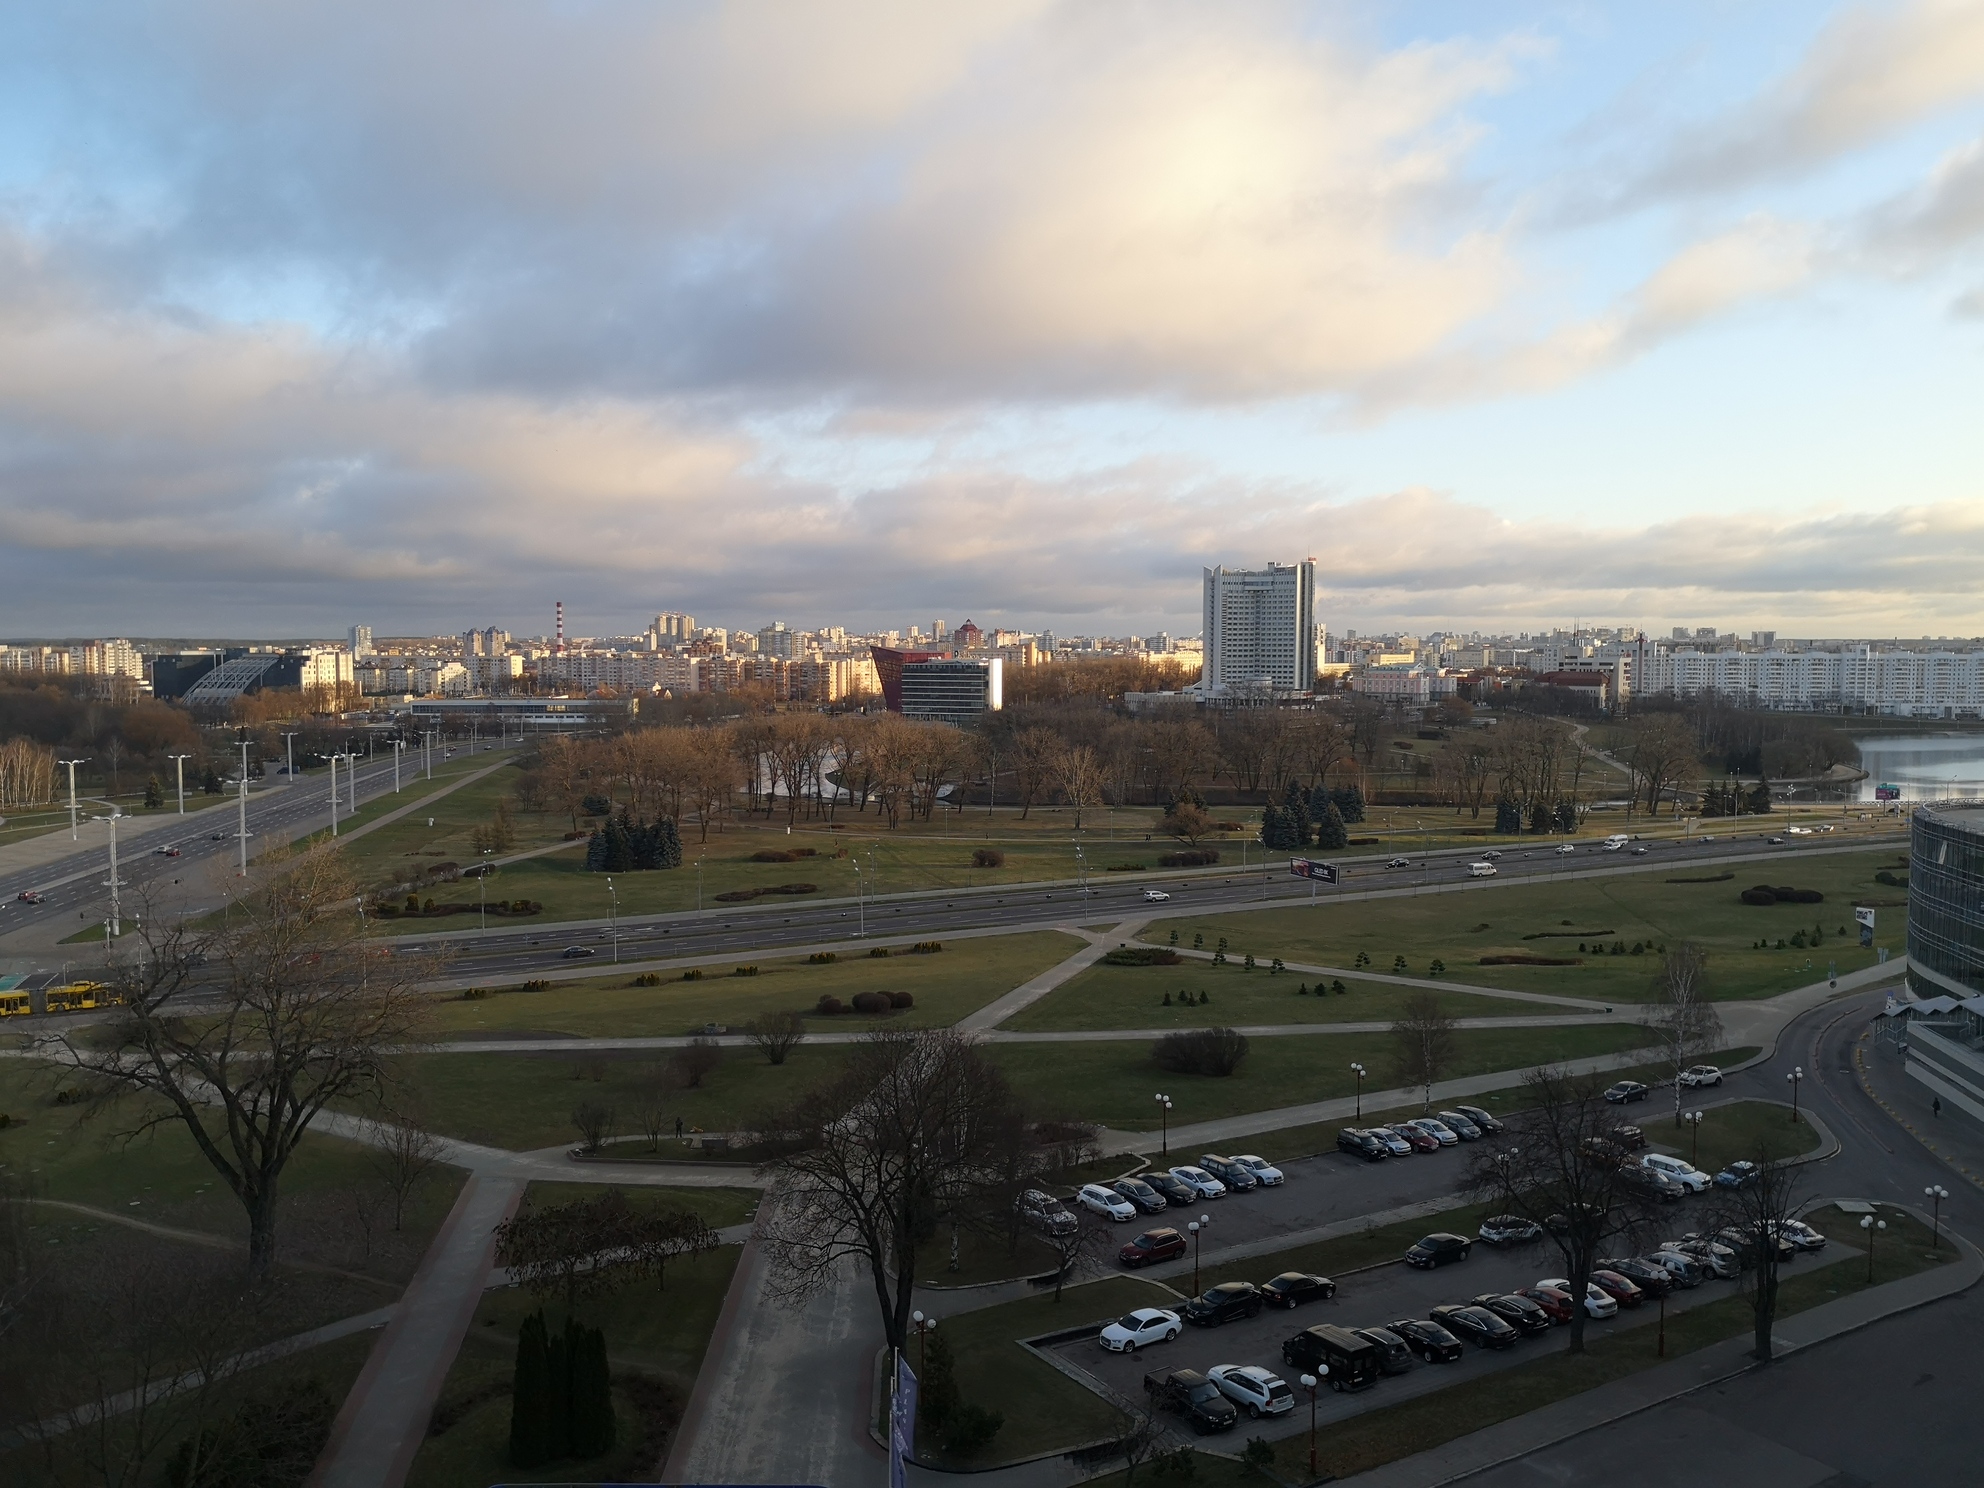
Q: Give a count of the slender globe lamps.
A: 11